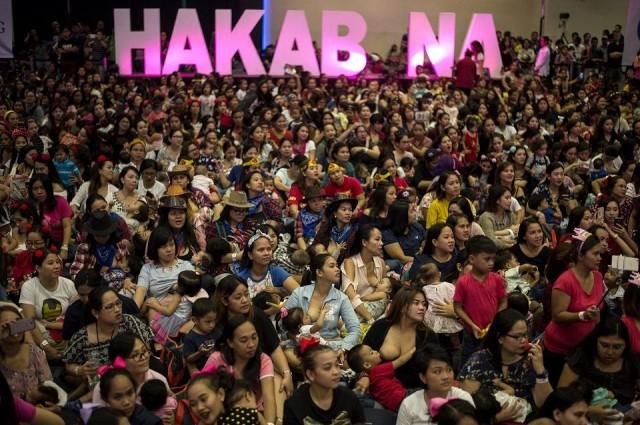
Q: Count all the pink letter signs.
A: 7